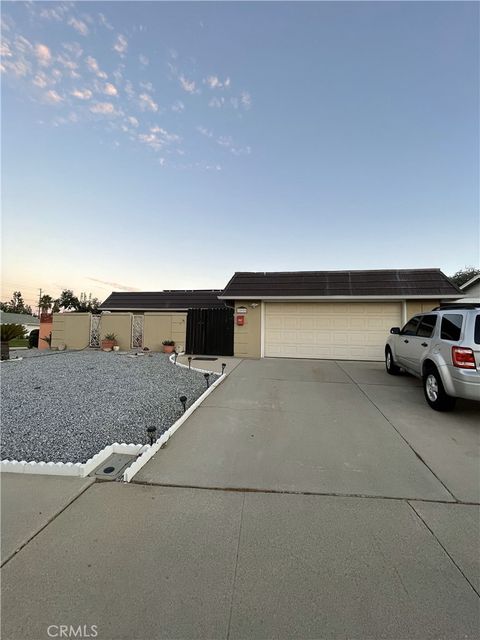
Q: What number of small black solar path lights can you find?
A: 6